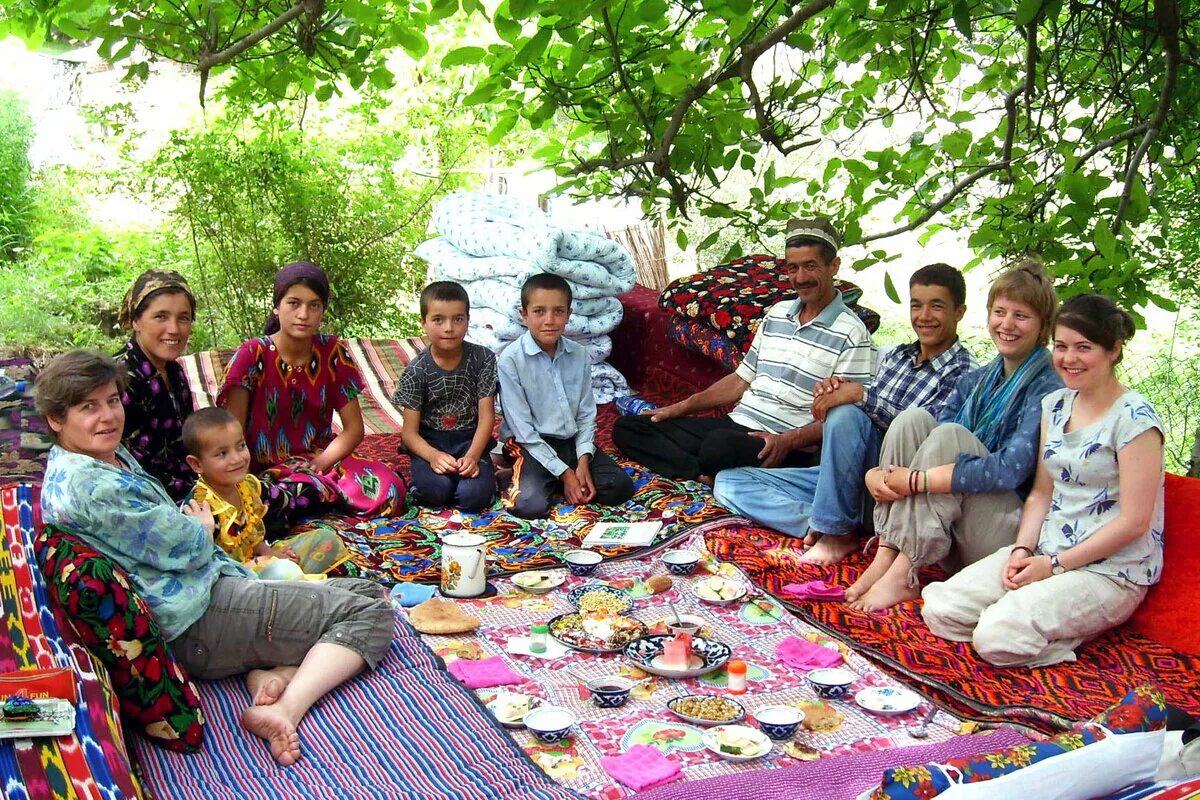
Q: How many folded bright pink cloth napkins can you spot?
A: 4